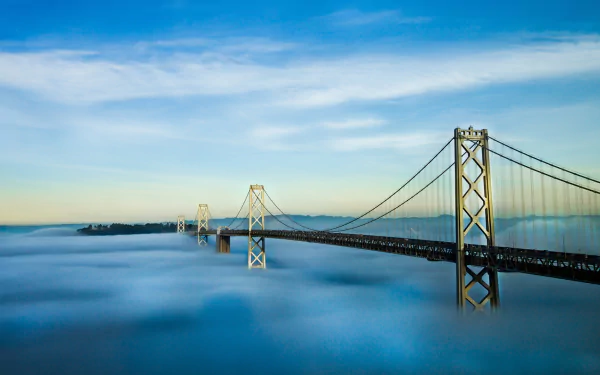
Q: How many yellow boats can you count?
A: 0